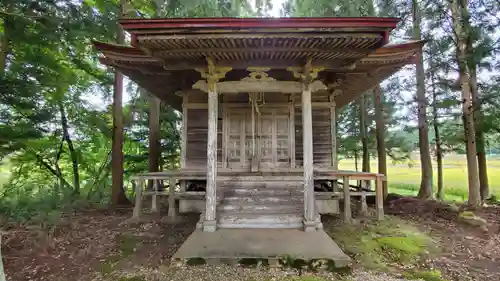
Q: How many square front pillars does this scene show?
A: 2